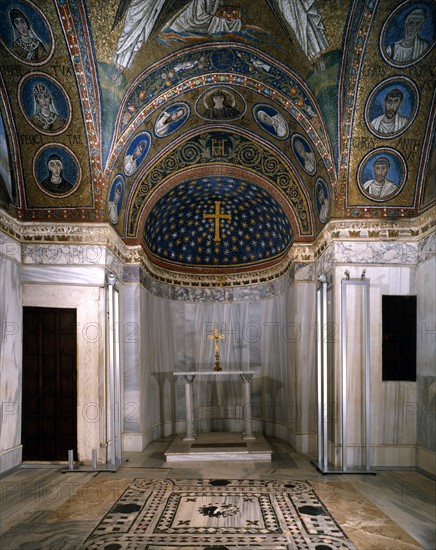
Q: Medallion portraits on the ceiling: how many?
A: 13